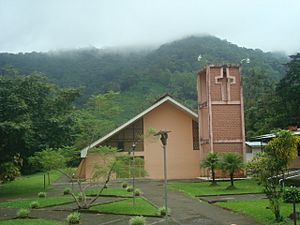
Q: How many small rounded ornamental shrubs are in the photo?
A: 10